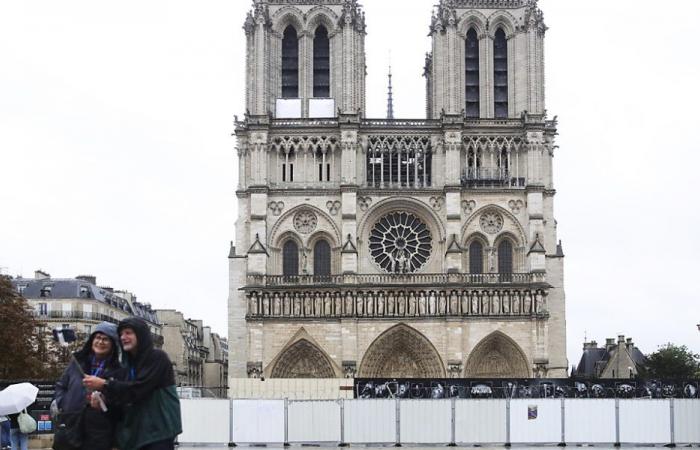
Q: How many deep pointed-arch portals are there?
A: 3